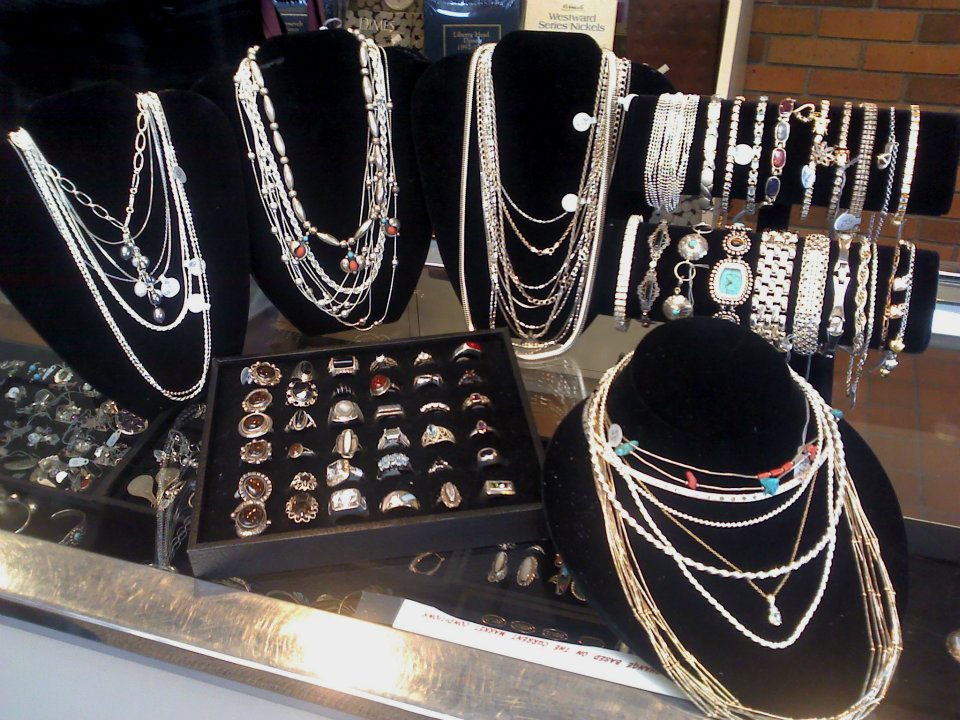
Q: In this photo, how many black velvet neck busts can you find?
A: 4